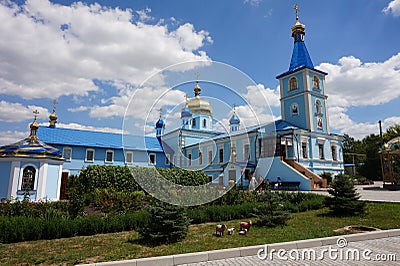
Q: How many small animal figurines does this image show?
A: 4